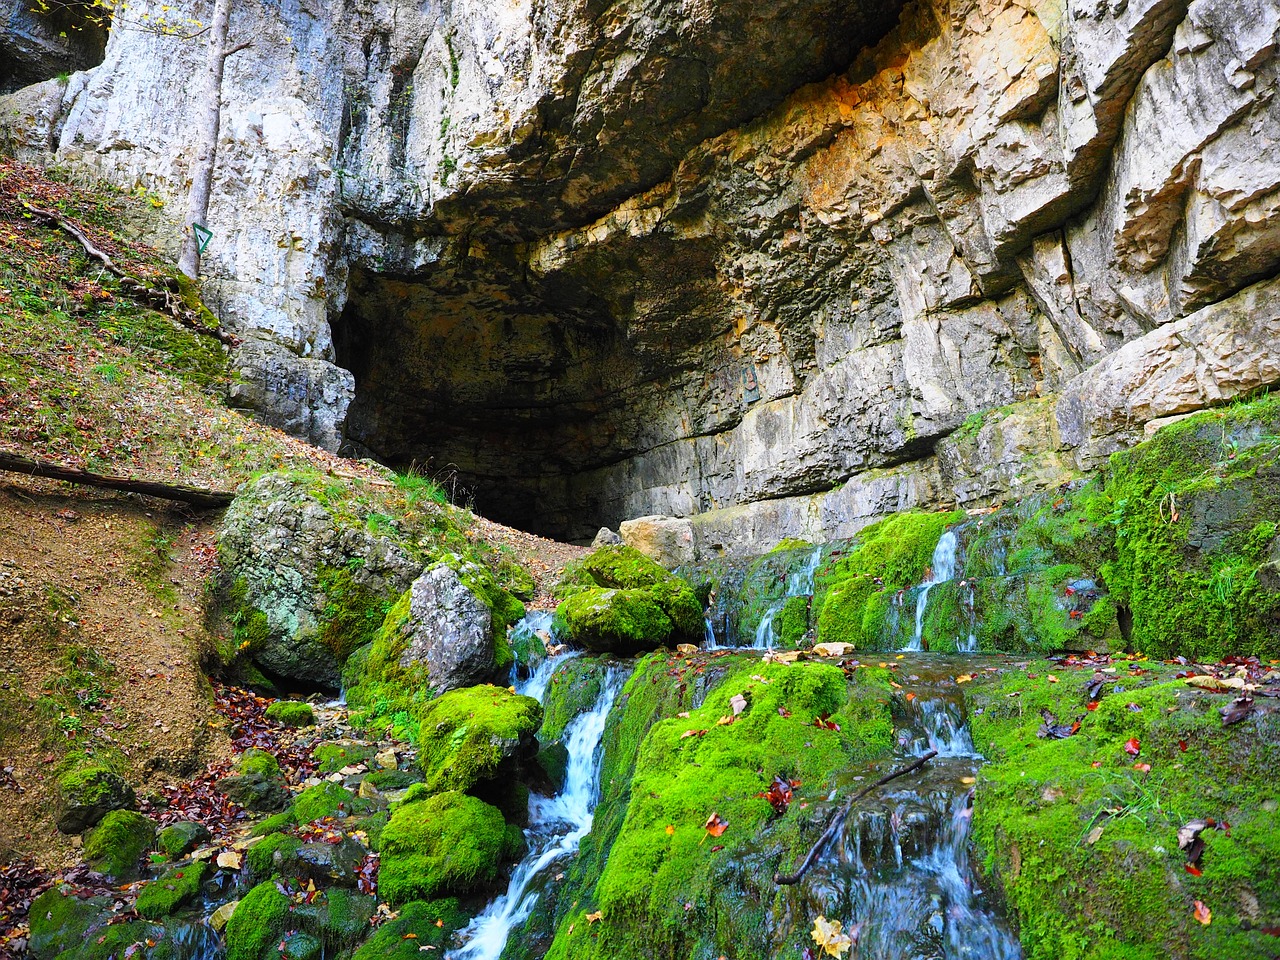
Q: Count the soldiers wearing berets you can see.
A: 0